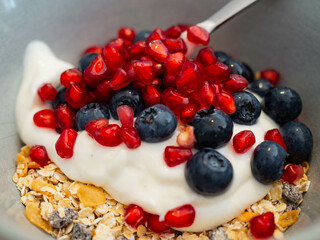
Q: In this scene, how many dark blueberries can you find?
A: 15